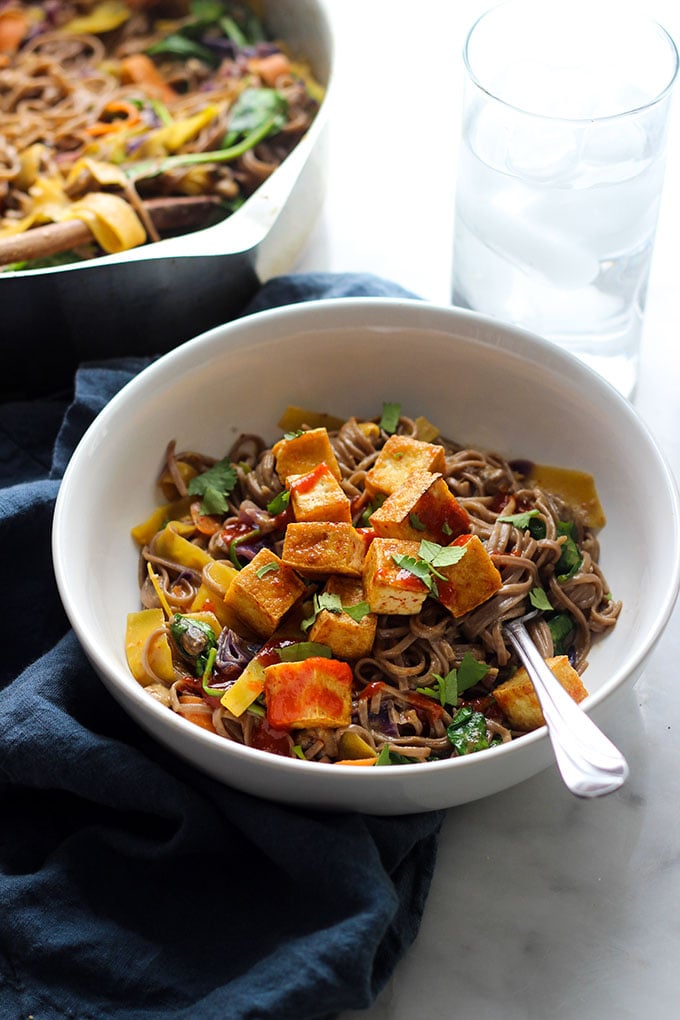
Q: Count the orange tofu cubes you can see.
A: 11